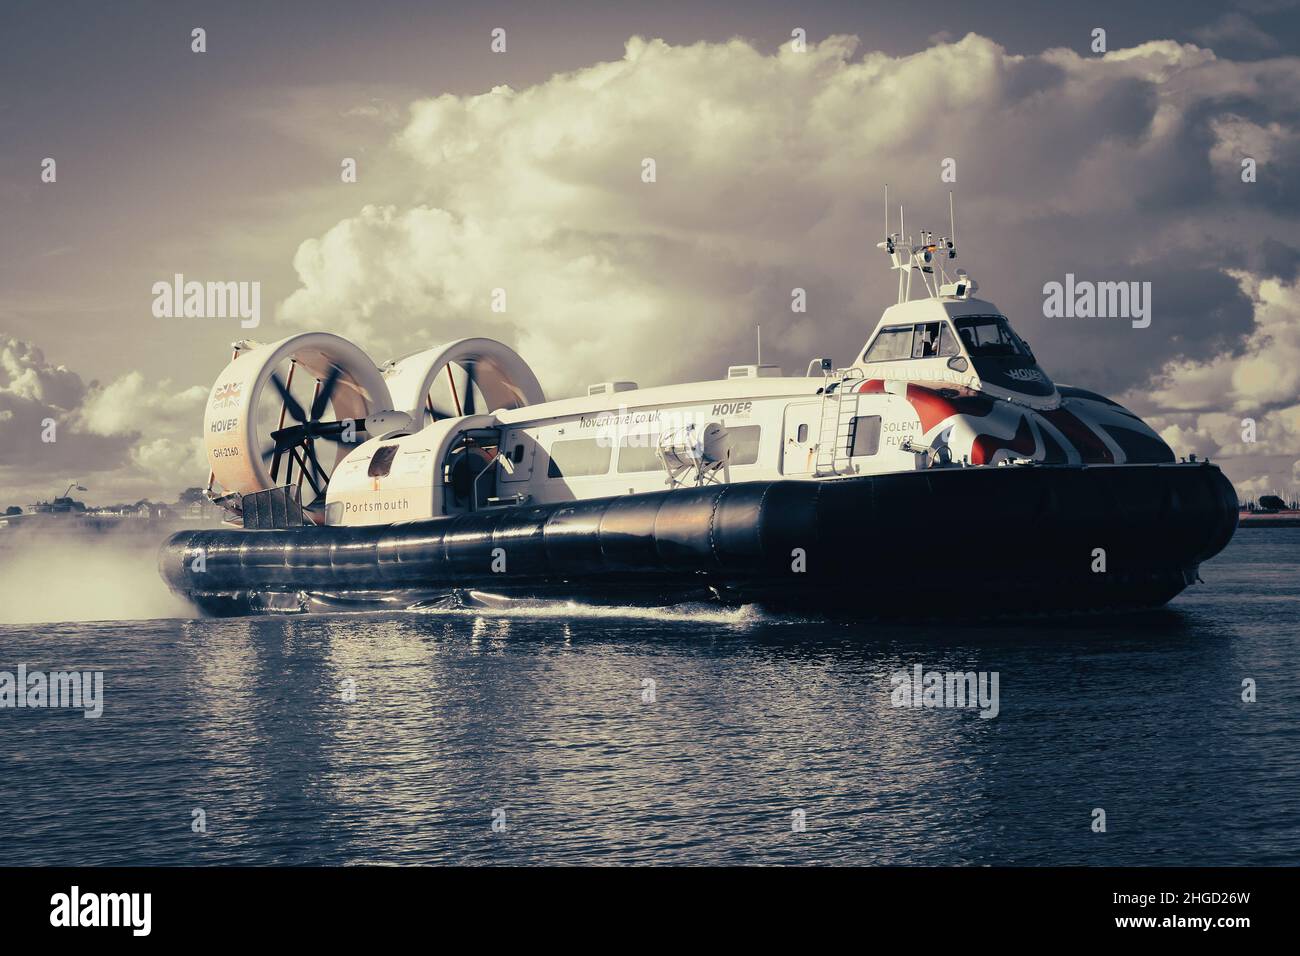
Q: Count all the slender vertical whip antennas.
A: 4